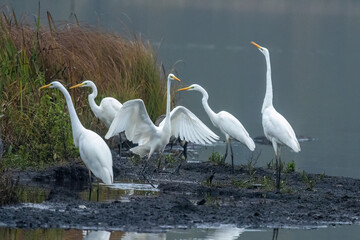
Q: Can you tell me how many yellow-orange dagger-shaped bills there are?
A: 5